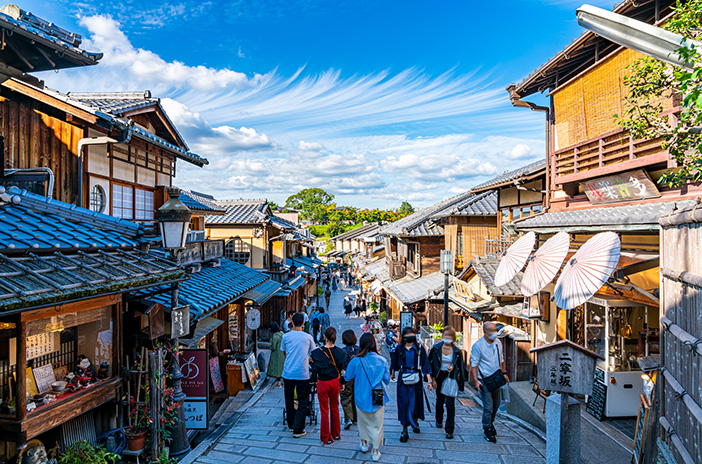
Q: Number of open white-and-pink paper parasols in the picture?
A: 3